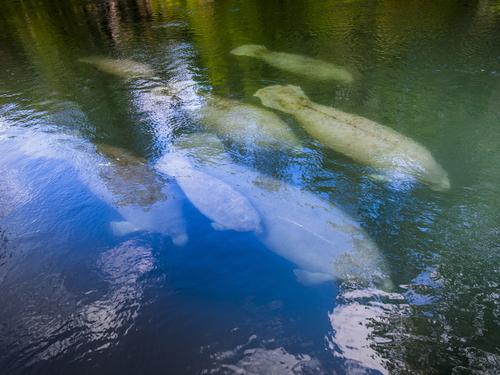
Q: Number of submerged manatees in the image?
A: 7